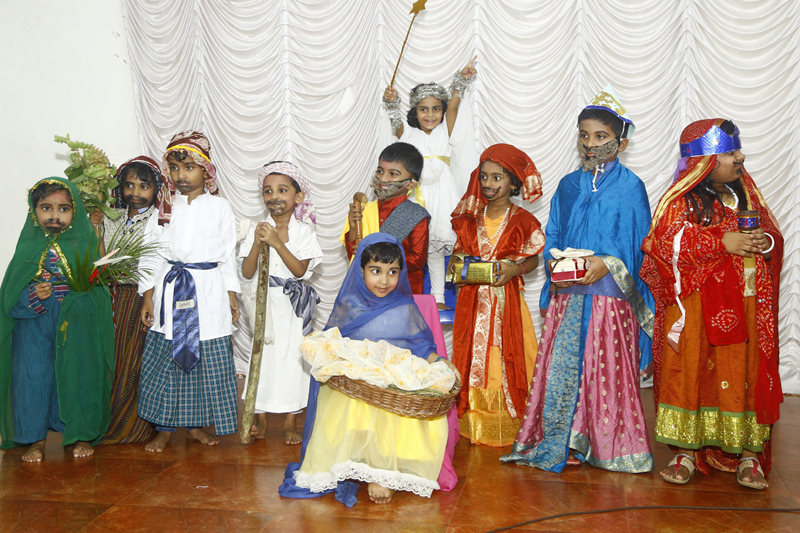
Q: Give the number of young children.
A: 10